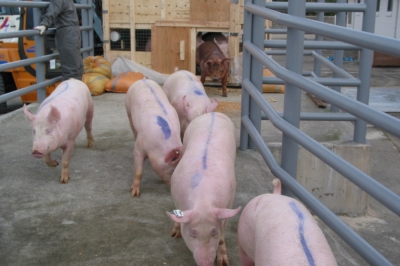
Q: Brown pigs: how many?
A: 1